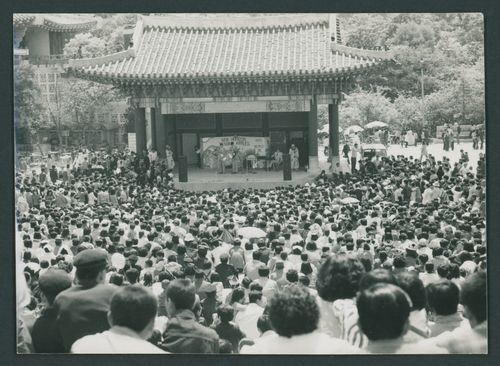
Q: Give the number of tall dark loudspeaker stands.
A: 2